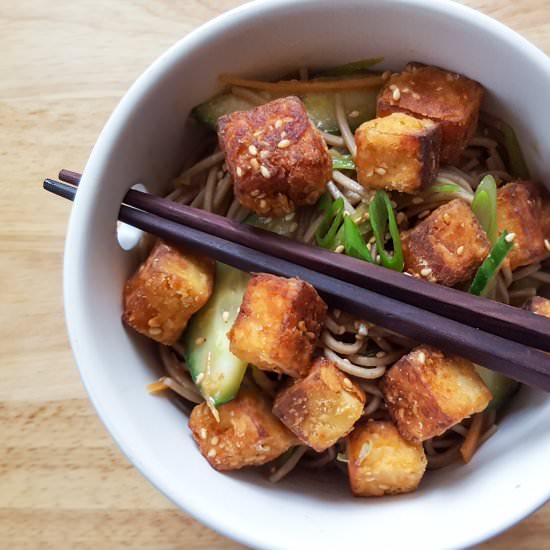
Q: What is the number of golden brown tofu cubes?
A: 12